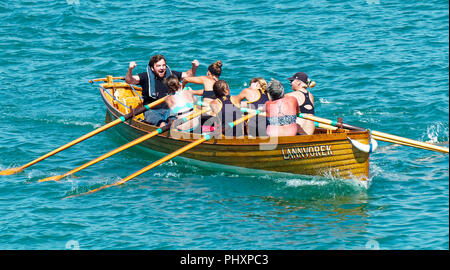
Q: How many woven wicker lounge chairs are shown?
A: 0